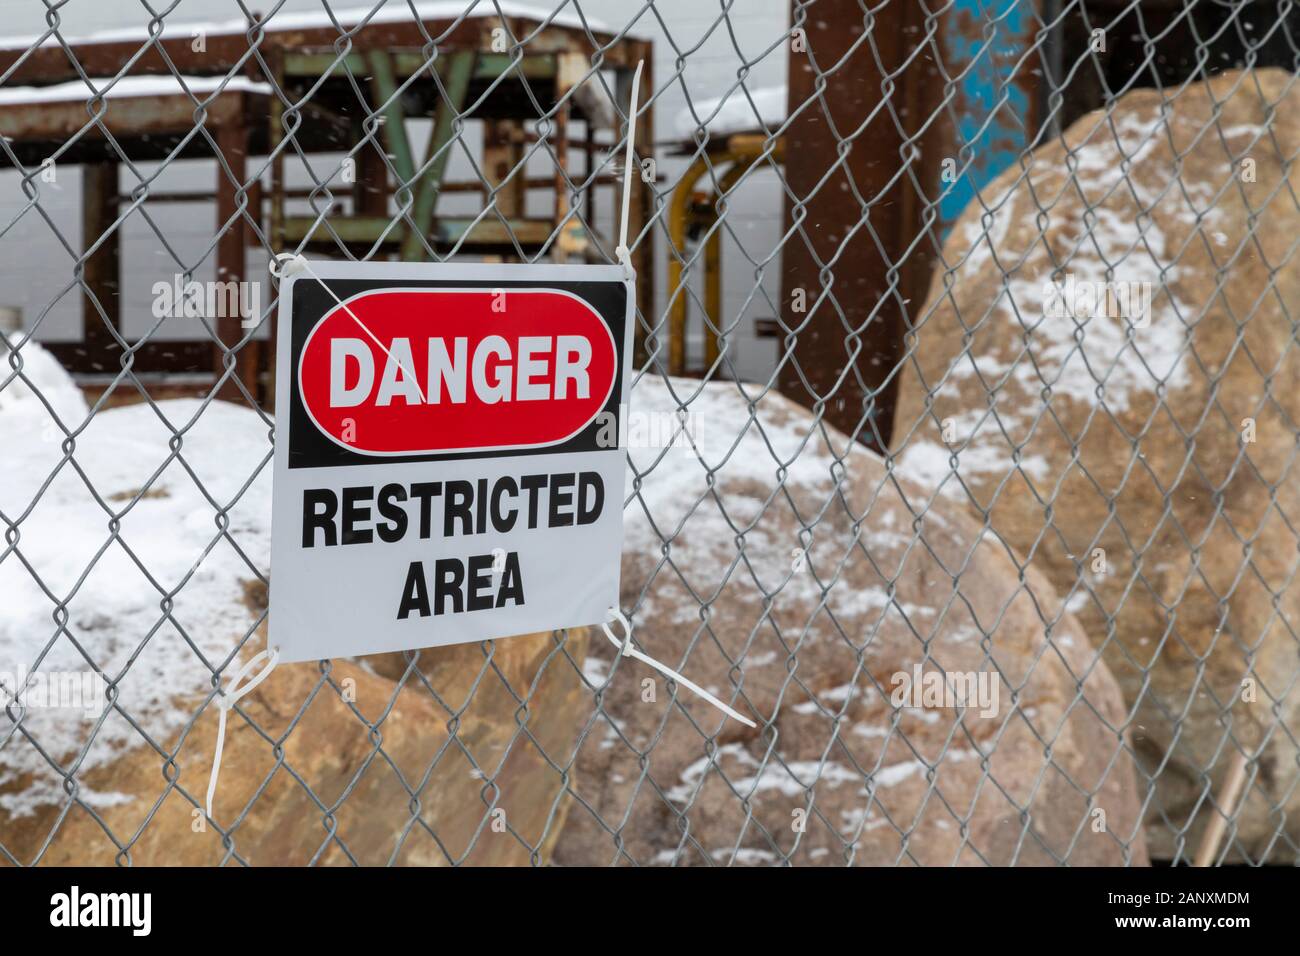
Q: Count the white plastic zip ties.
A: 4